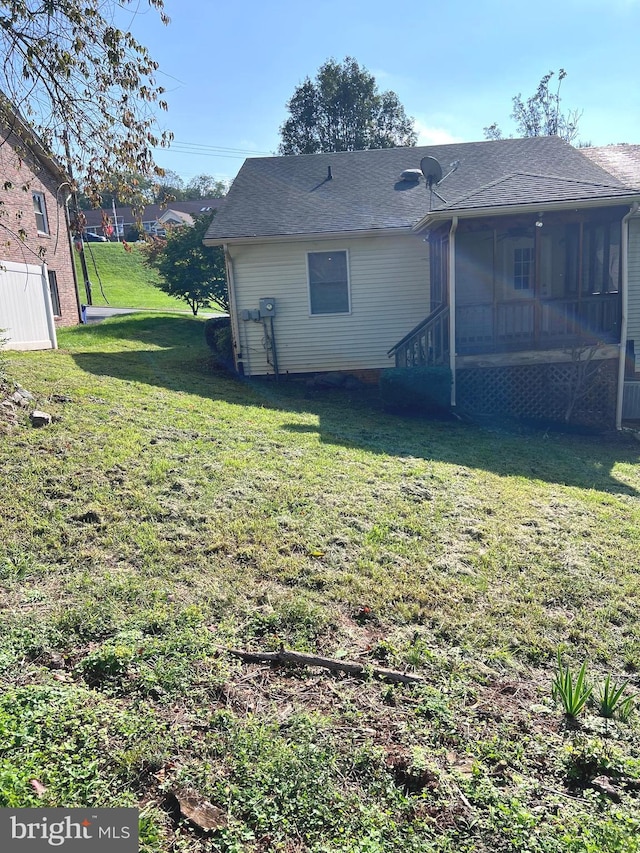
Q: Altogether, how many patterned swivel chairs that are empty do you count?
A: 0